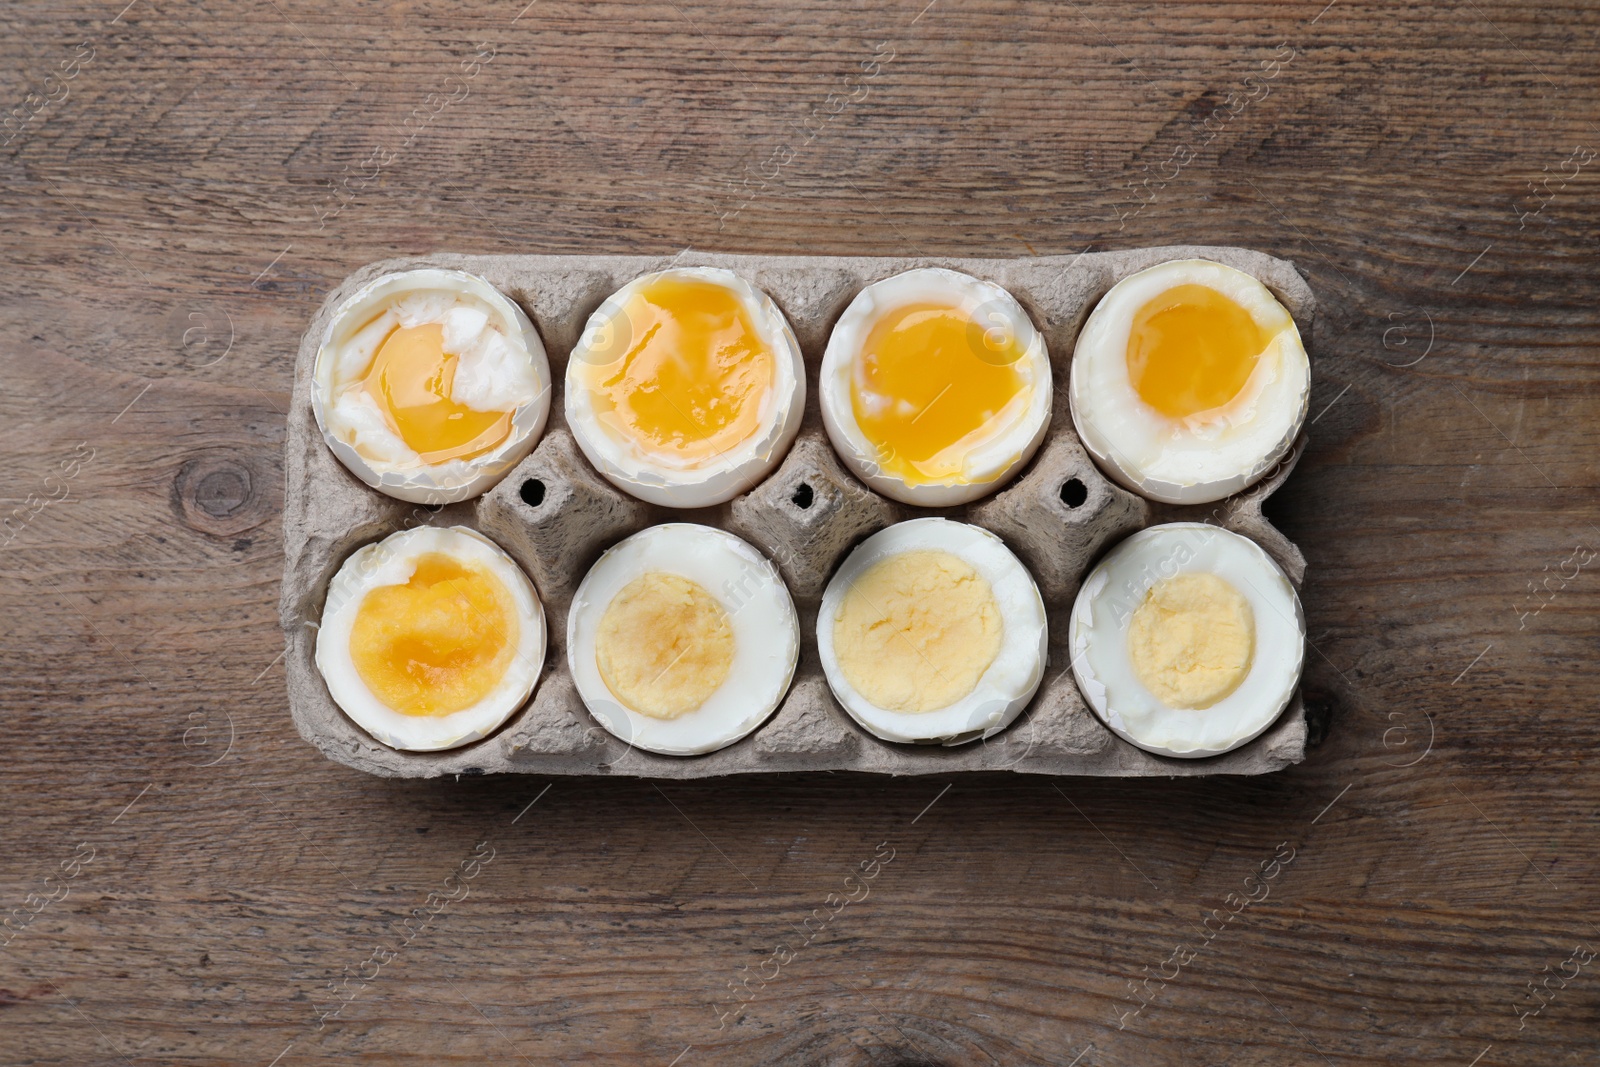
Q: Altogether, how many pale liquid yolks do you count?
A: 0